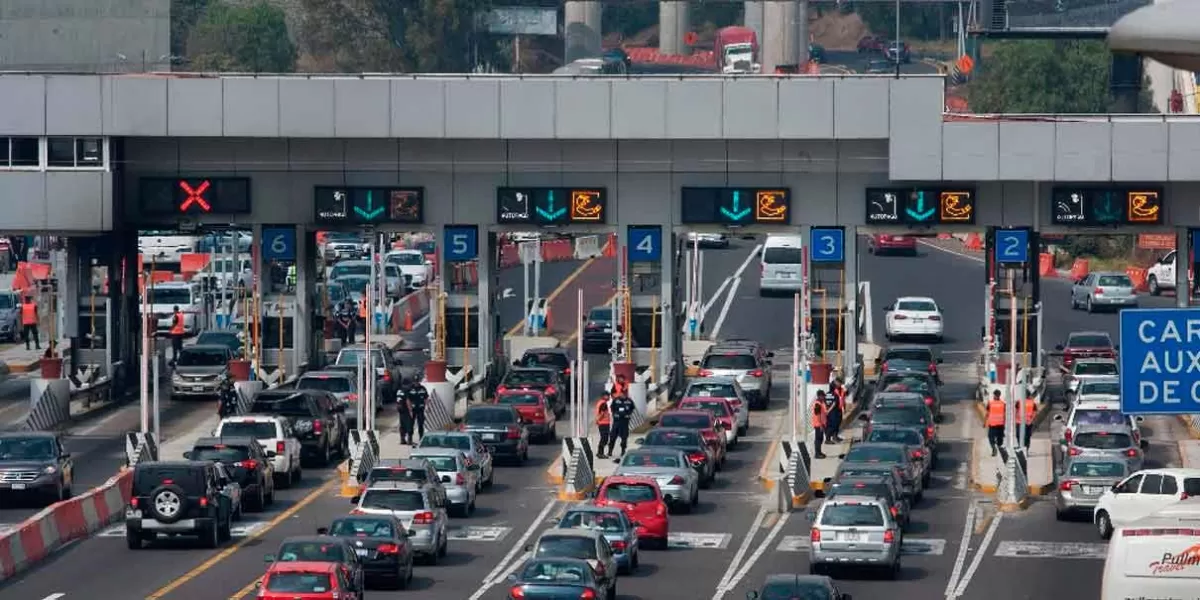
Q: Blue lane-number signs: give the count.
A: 5